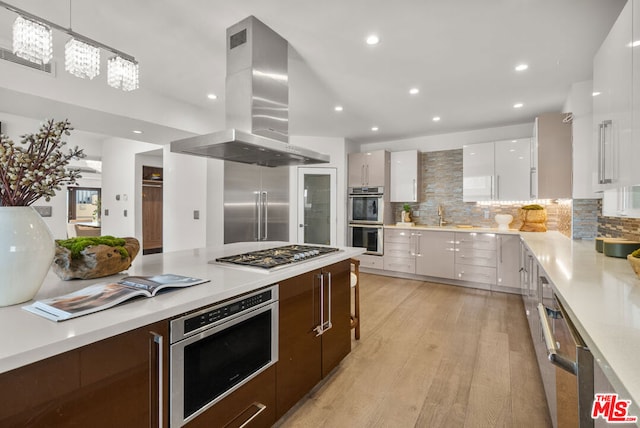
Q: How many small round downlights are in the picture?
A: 9